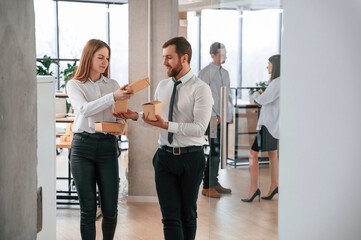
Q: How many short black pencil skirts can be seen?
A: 1